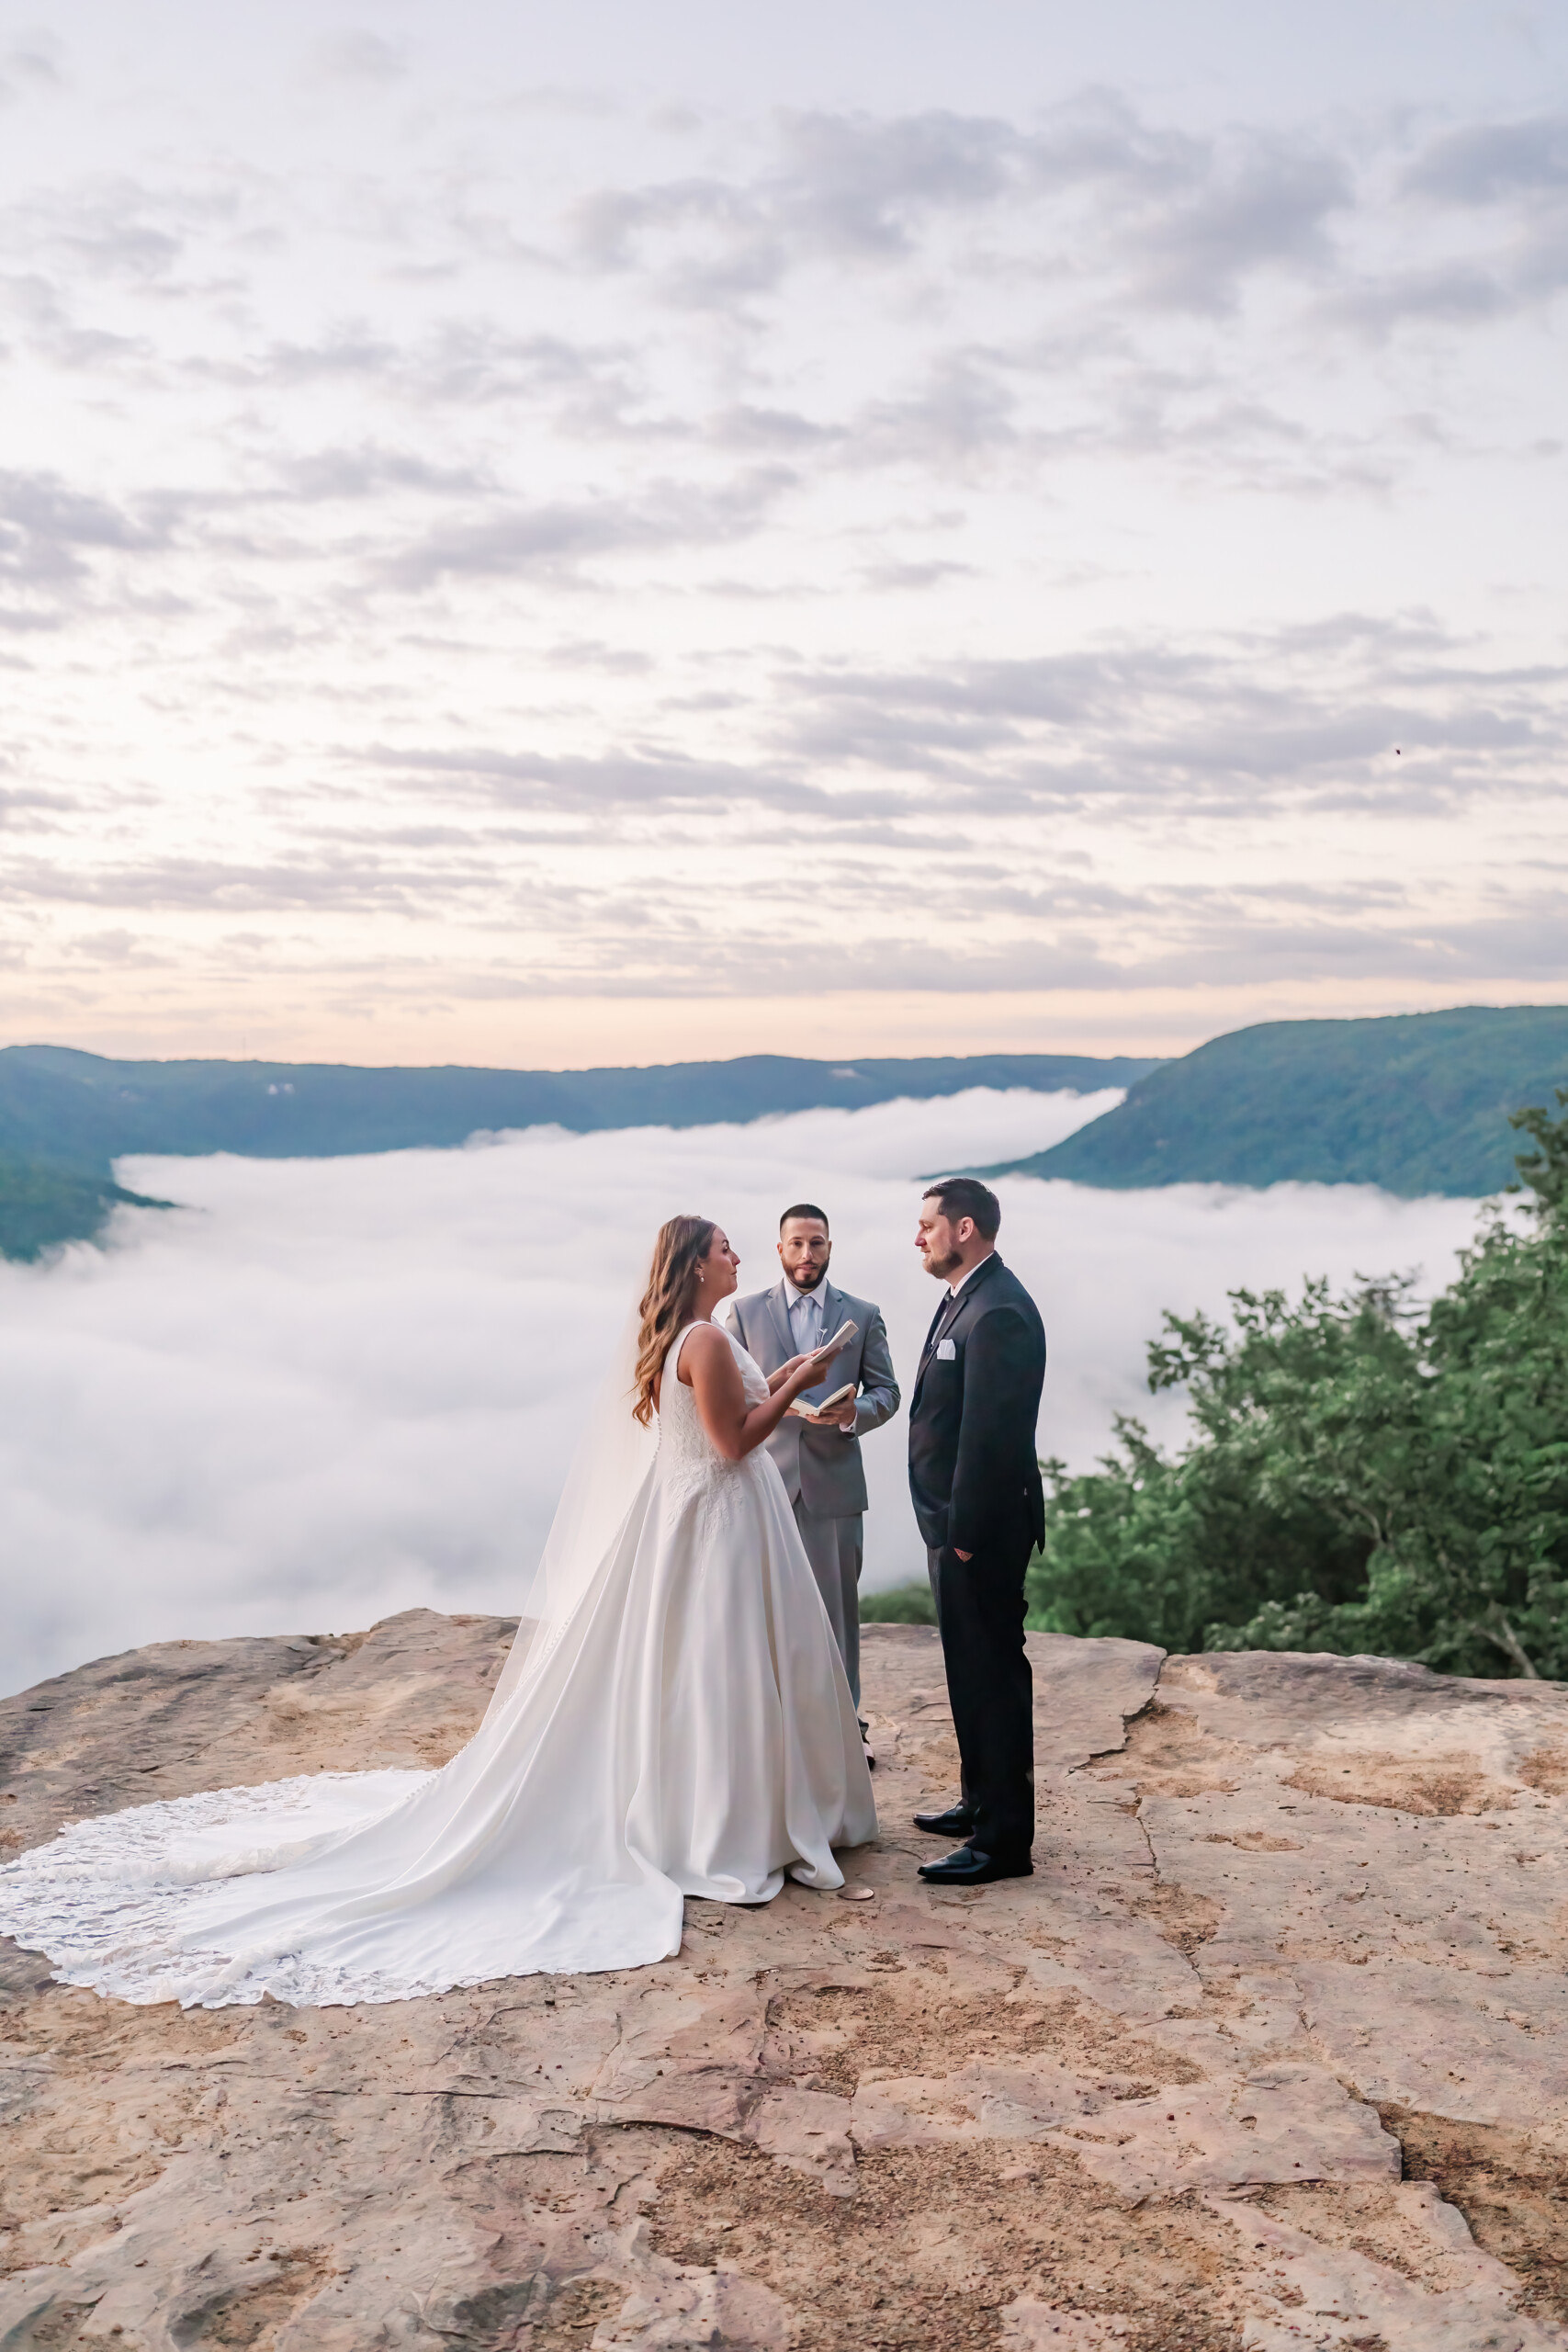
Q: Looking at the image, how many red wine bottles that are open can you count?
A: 0